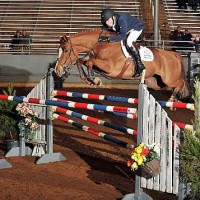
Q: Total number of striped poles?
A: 5